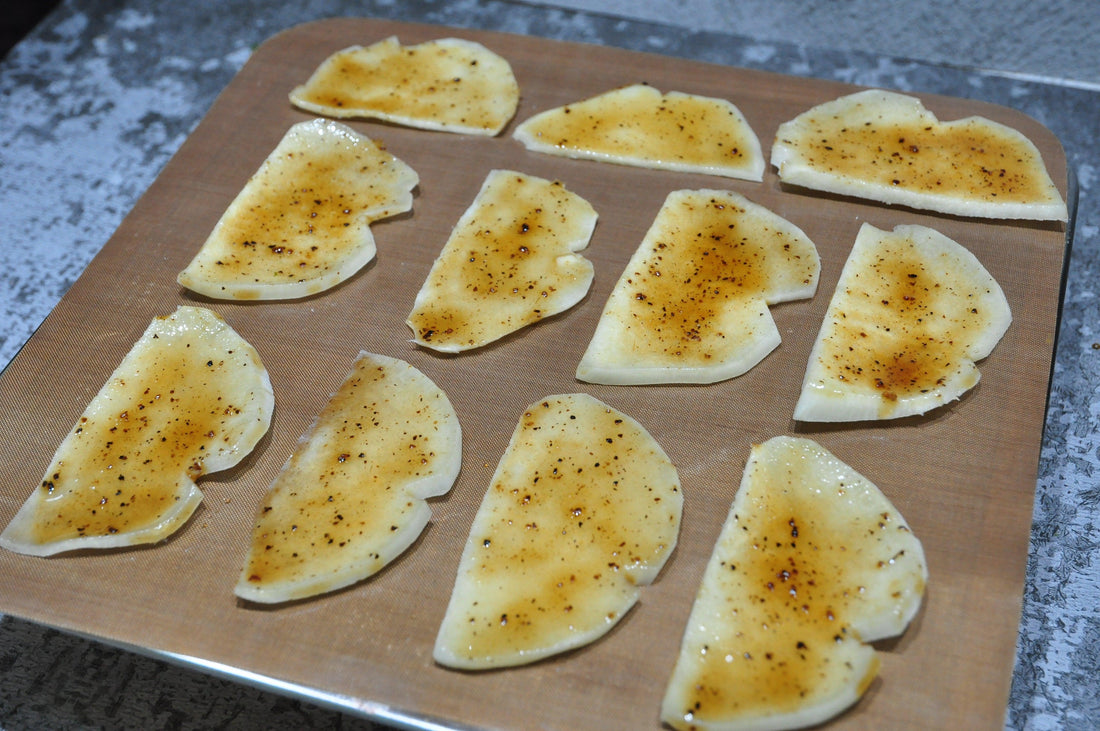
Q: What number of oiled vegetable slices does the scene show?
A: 11